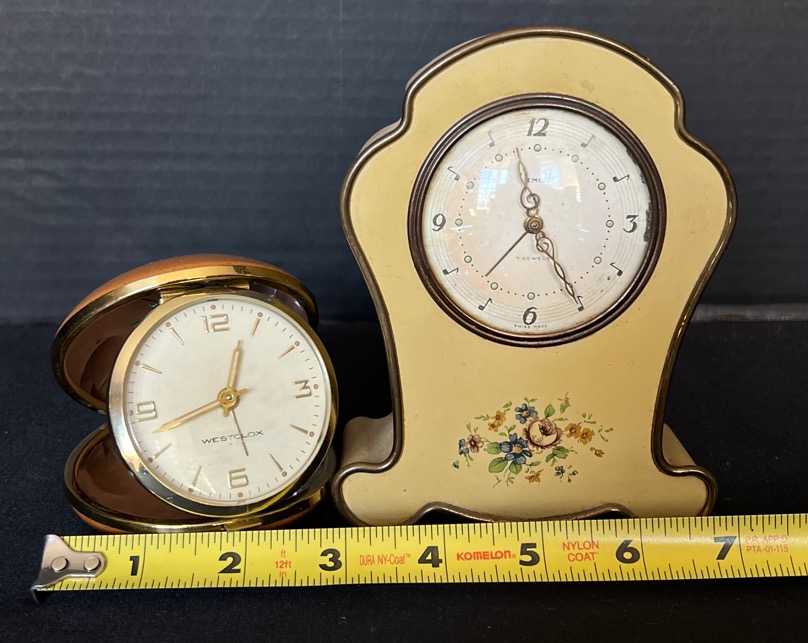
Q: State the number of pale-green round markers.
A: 11